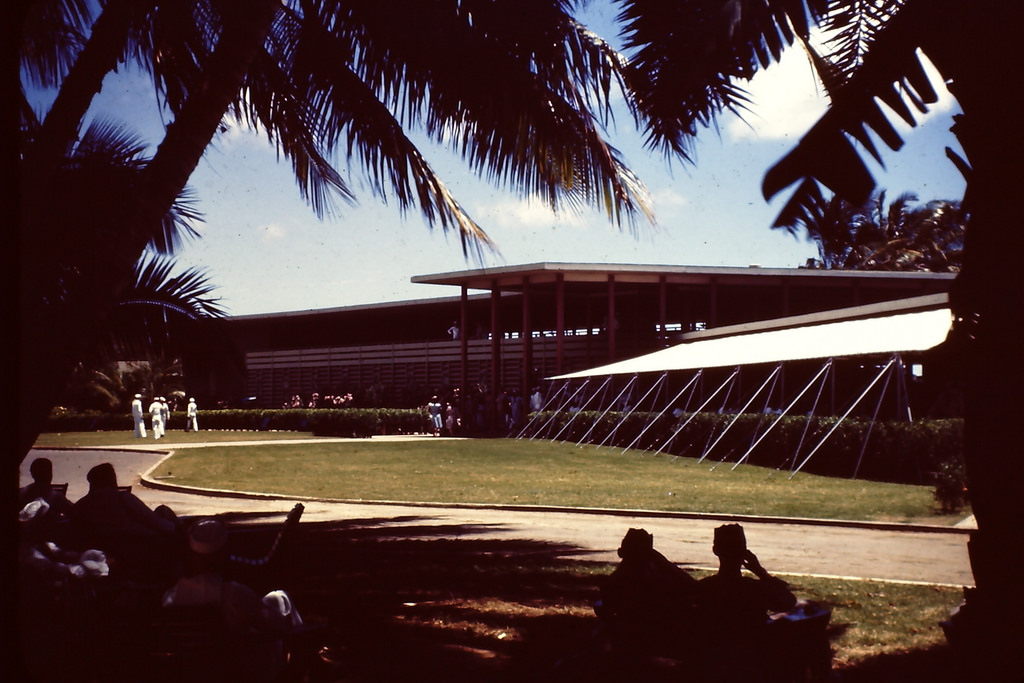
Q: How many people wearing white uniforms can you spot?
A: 4